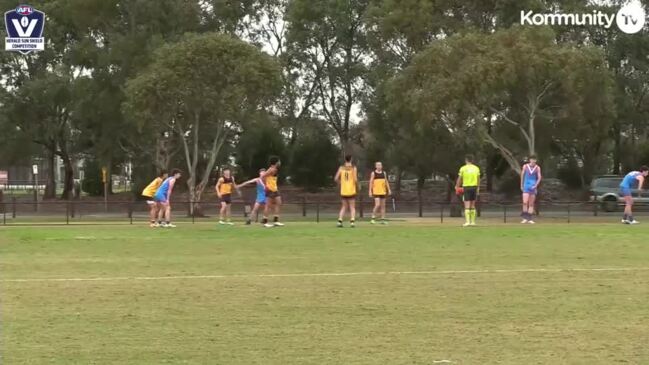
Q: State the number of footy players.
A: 9